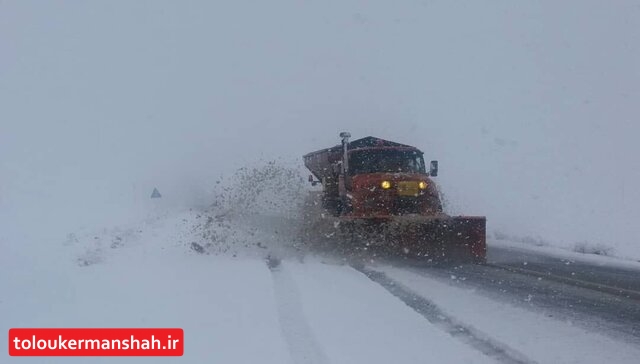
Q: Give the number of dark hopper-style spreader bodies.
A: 1